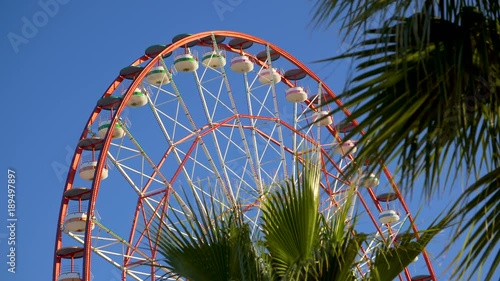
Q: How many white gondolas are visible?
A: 15